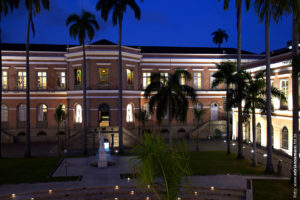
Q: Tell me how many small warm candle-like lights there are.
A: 12